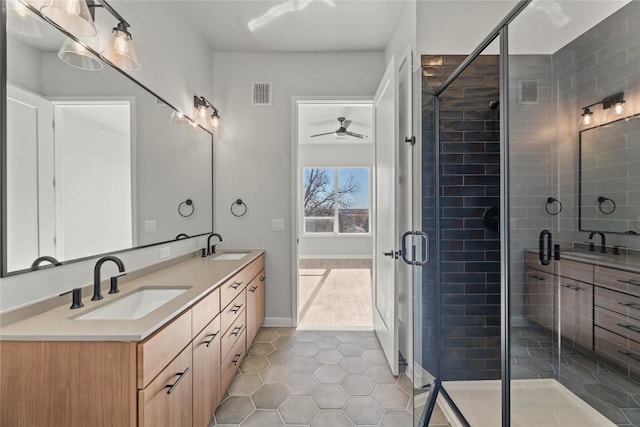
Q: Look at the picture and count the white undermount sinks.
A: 2